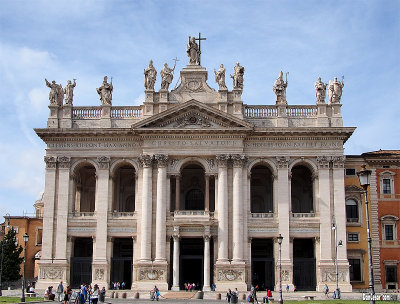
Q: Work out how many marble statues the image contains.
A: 11